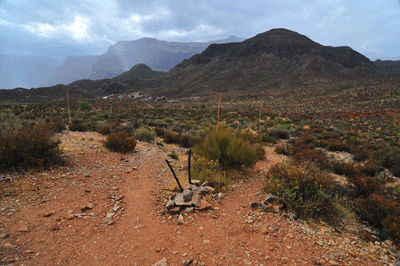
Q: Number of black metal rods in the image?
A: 2